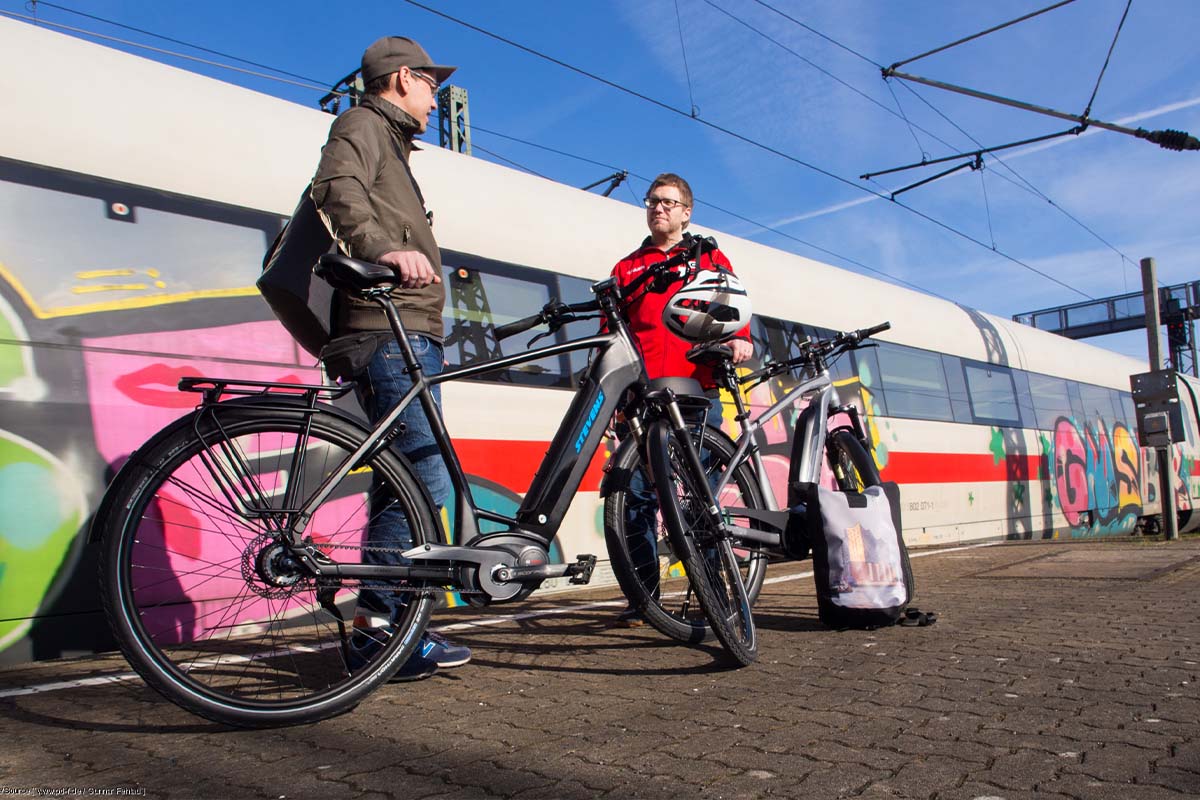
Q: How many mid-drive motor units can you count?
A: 2